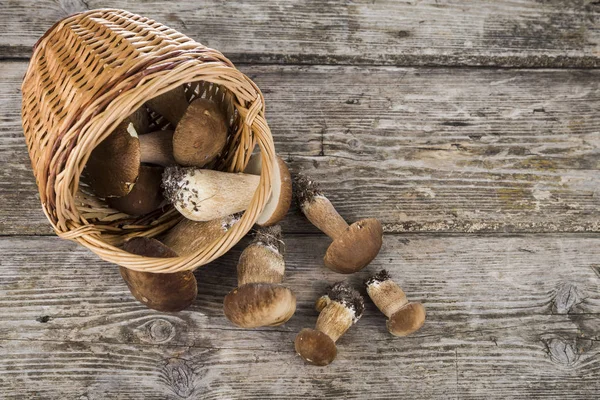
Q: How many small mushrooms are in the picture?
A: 2